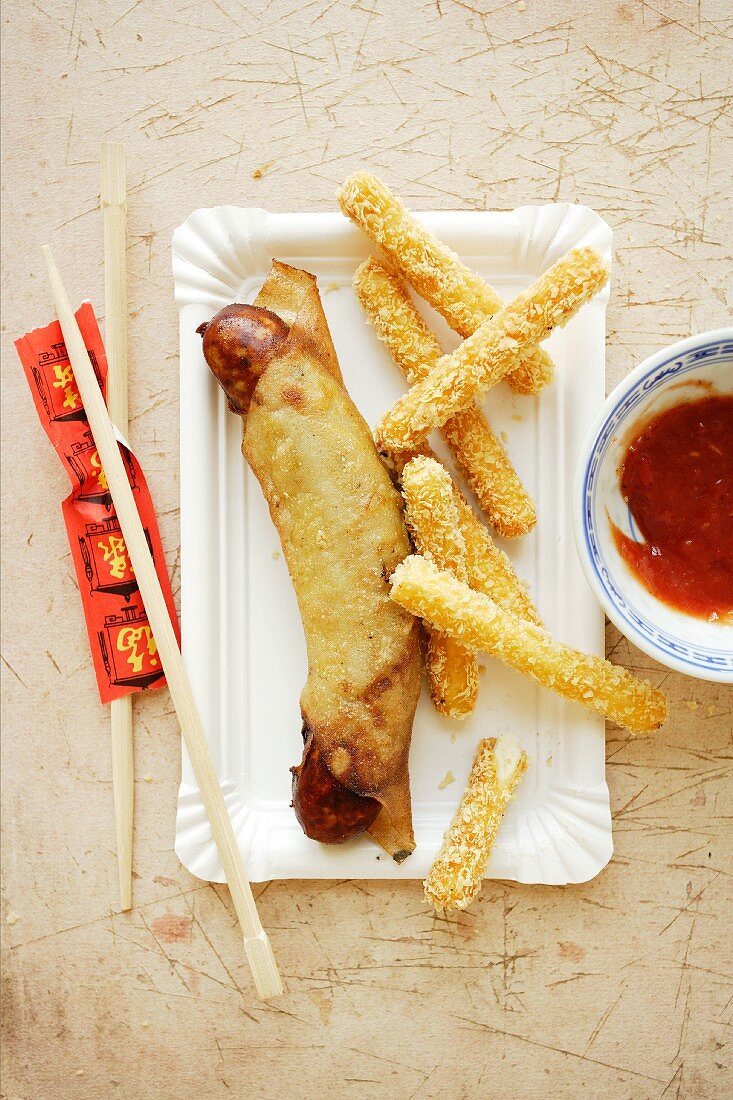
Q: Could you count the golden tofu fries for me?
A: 7